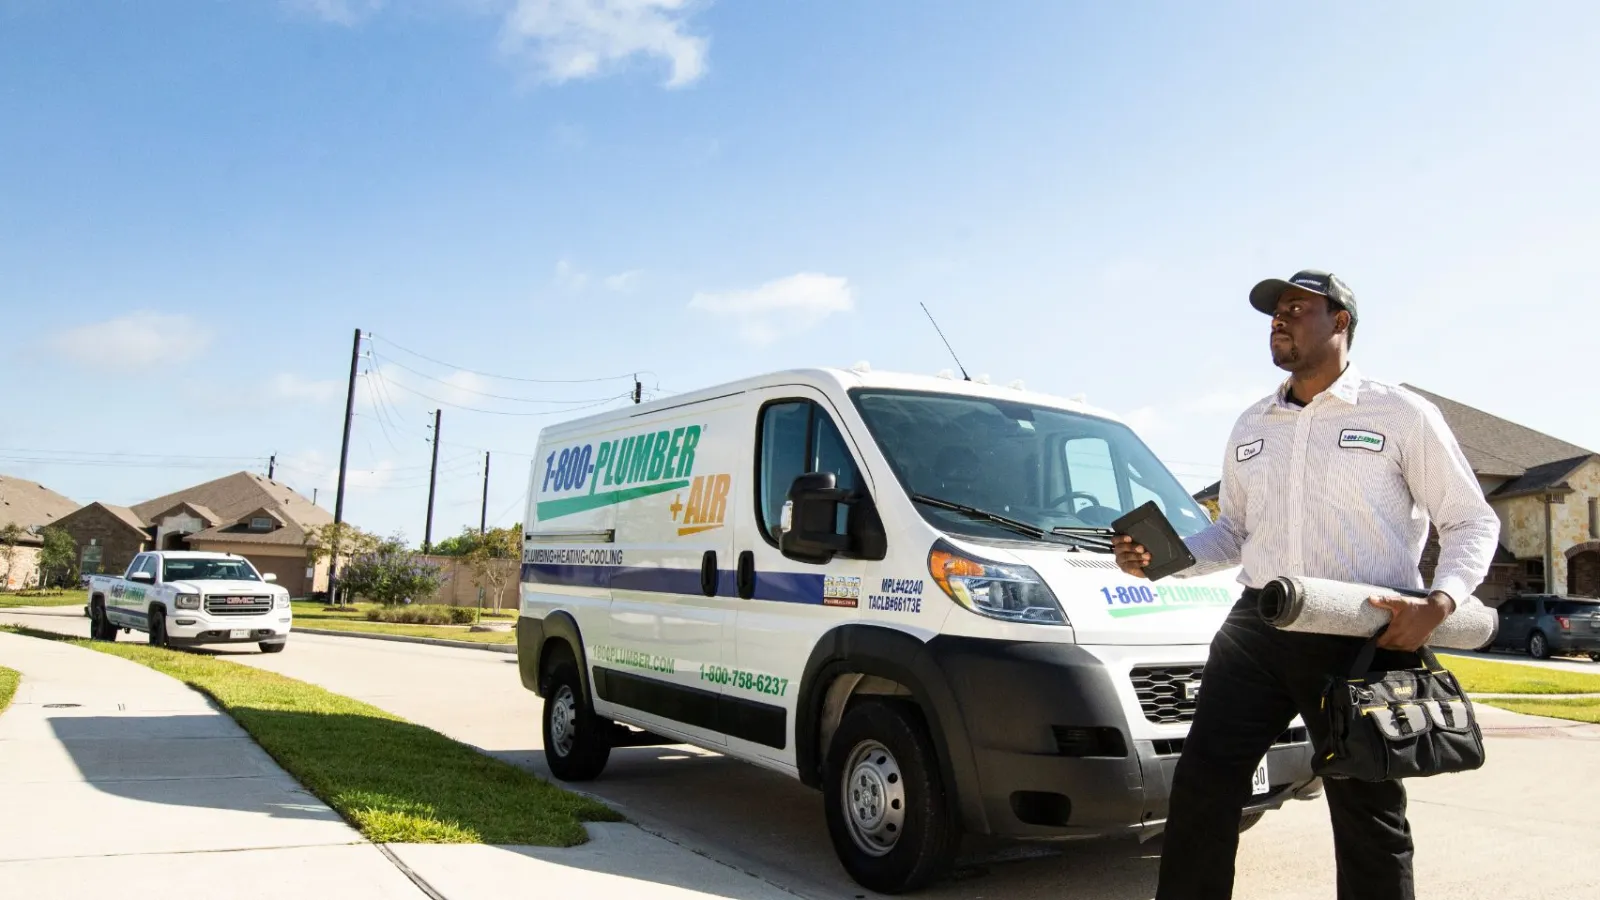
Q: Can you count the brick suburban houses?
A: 3